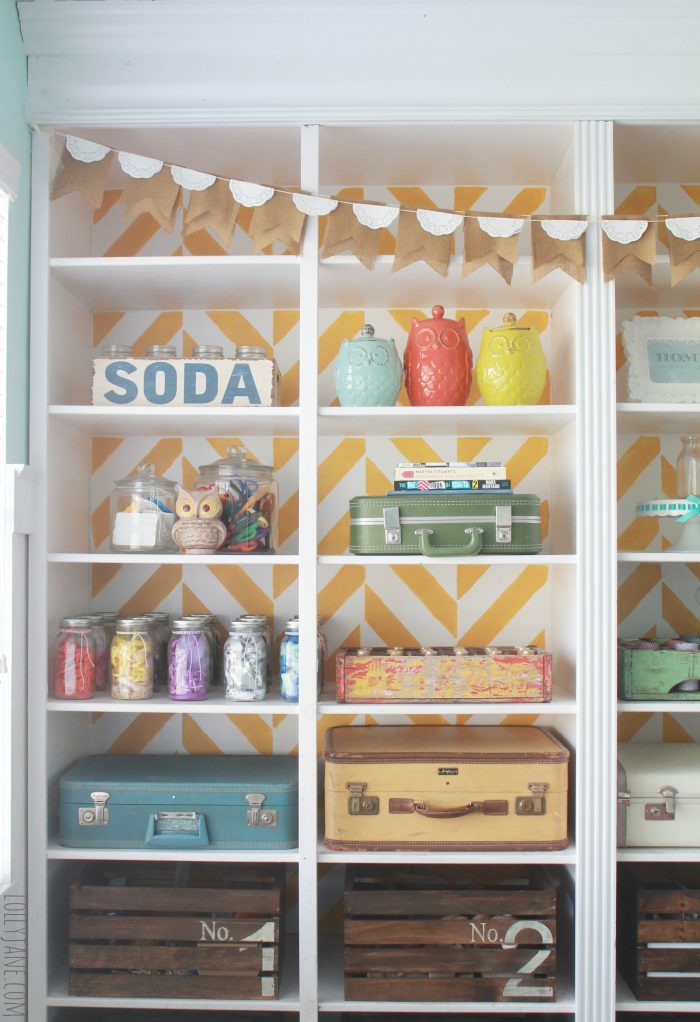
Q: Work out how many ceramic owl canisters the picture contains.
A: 3